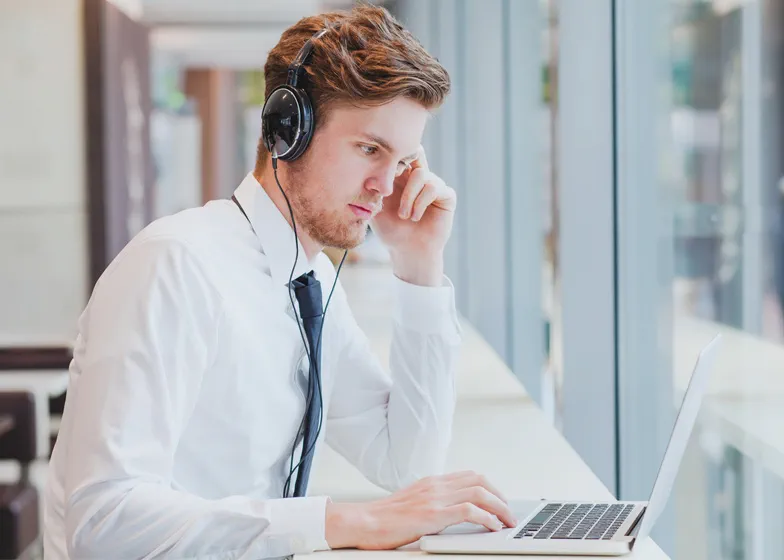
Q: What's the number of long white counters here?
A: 1